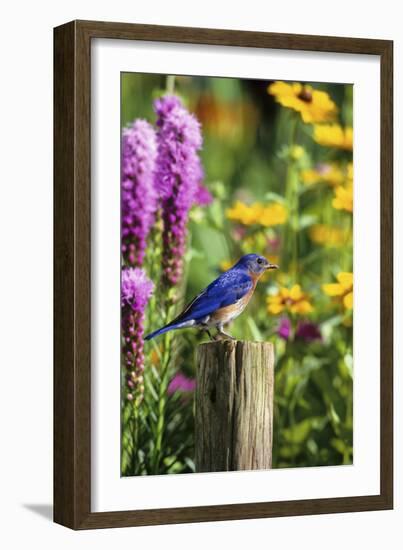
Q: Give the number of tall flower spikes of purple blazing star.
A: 3